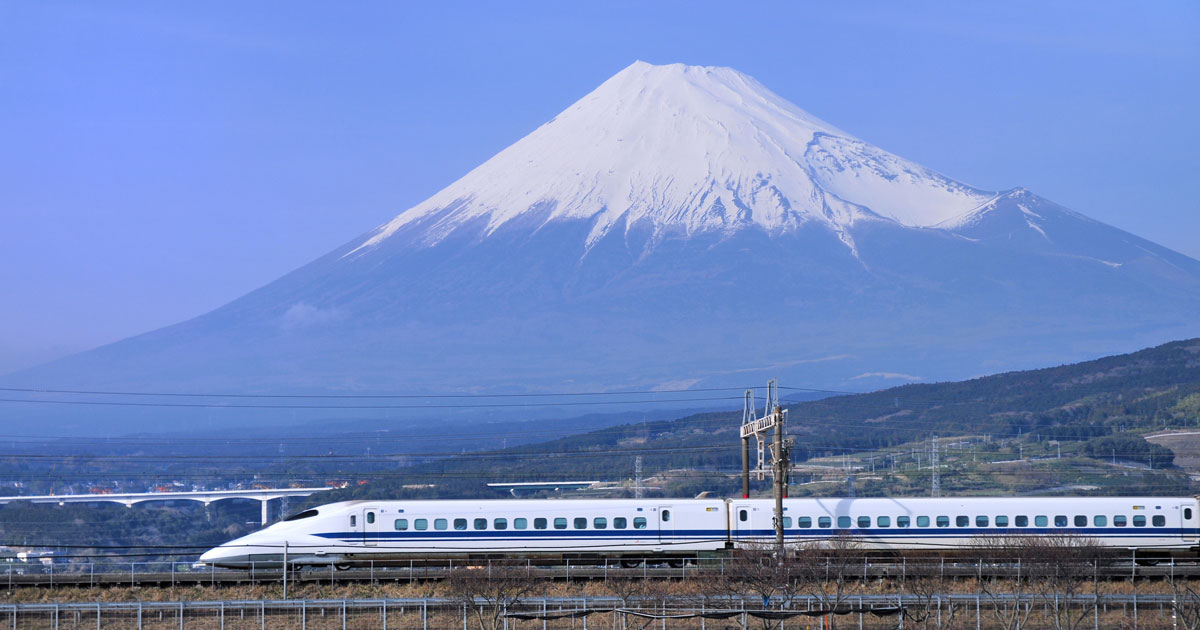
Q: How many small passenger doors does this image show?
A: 4